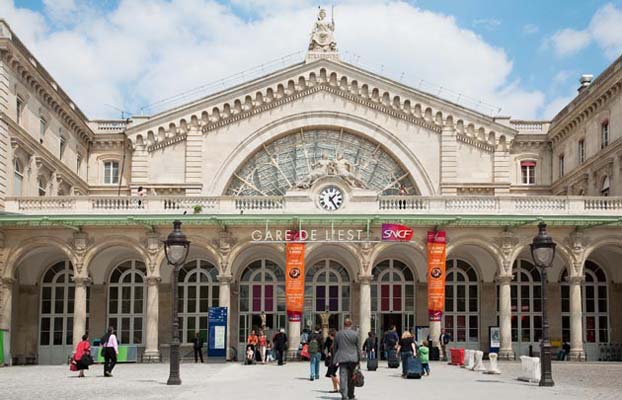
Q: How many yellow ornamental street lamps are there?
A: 0